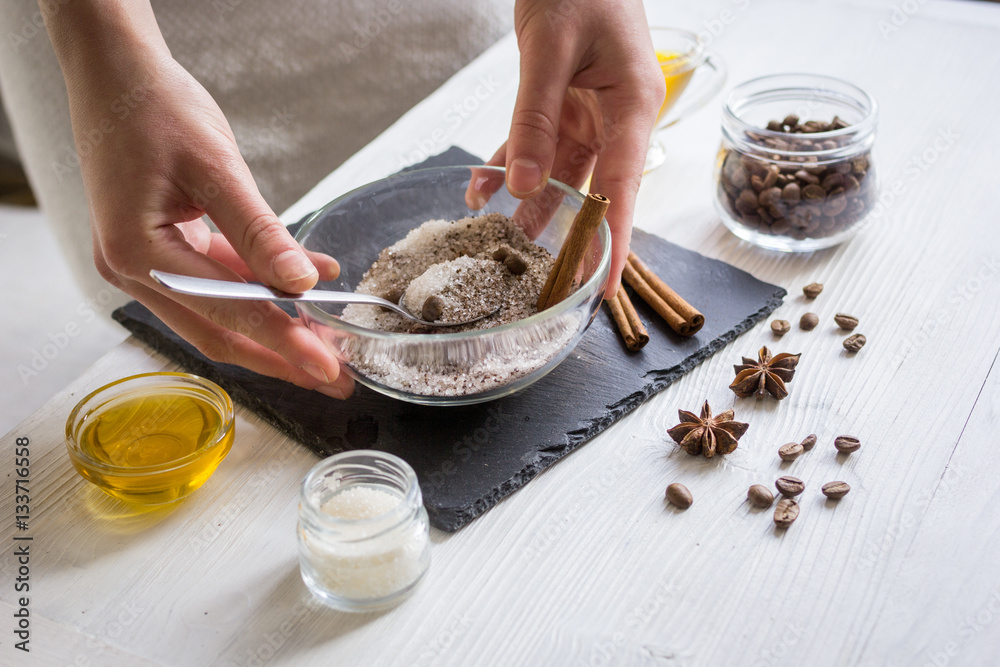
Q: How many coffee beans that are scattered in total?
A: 13